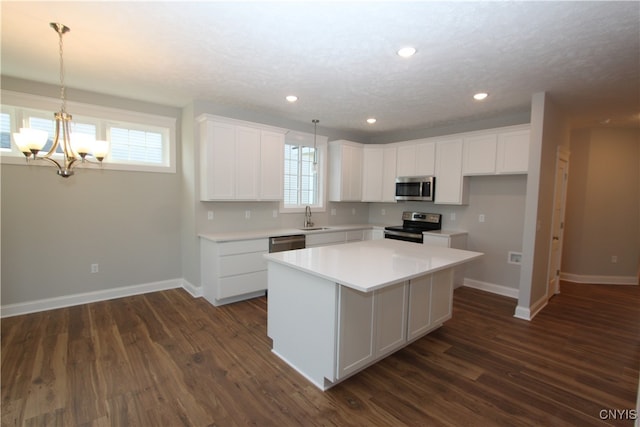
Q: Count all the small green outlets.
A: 0